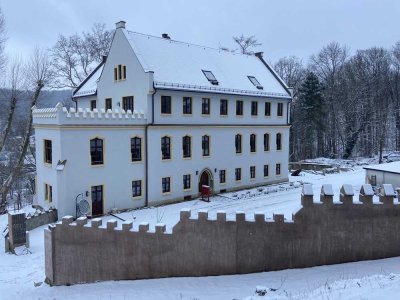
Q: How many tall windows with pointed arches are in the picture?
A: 9